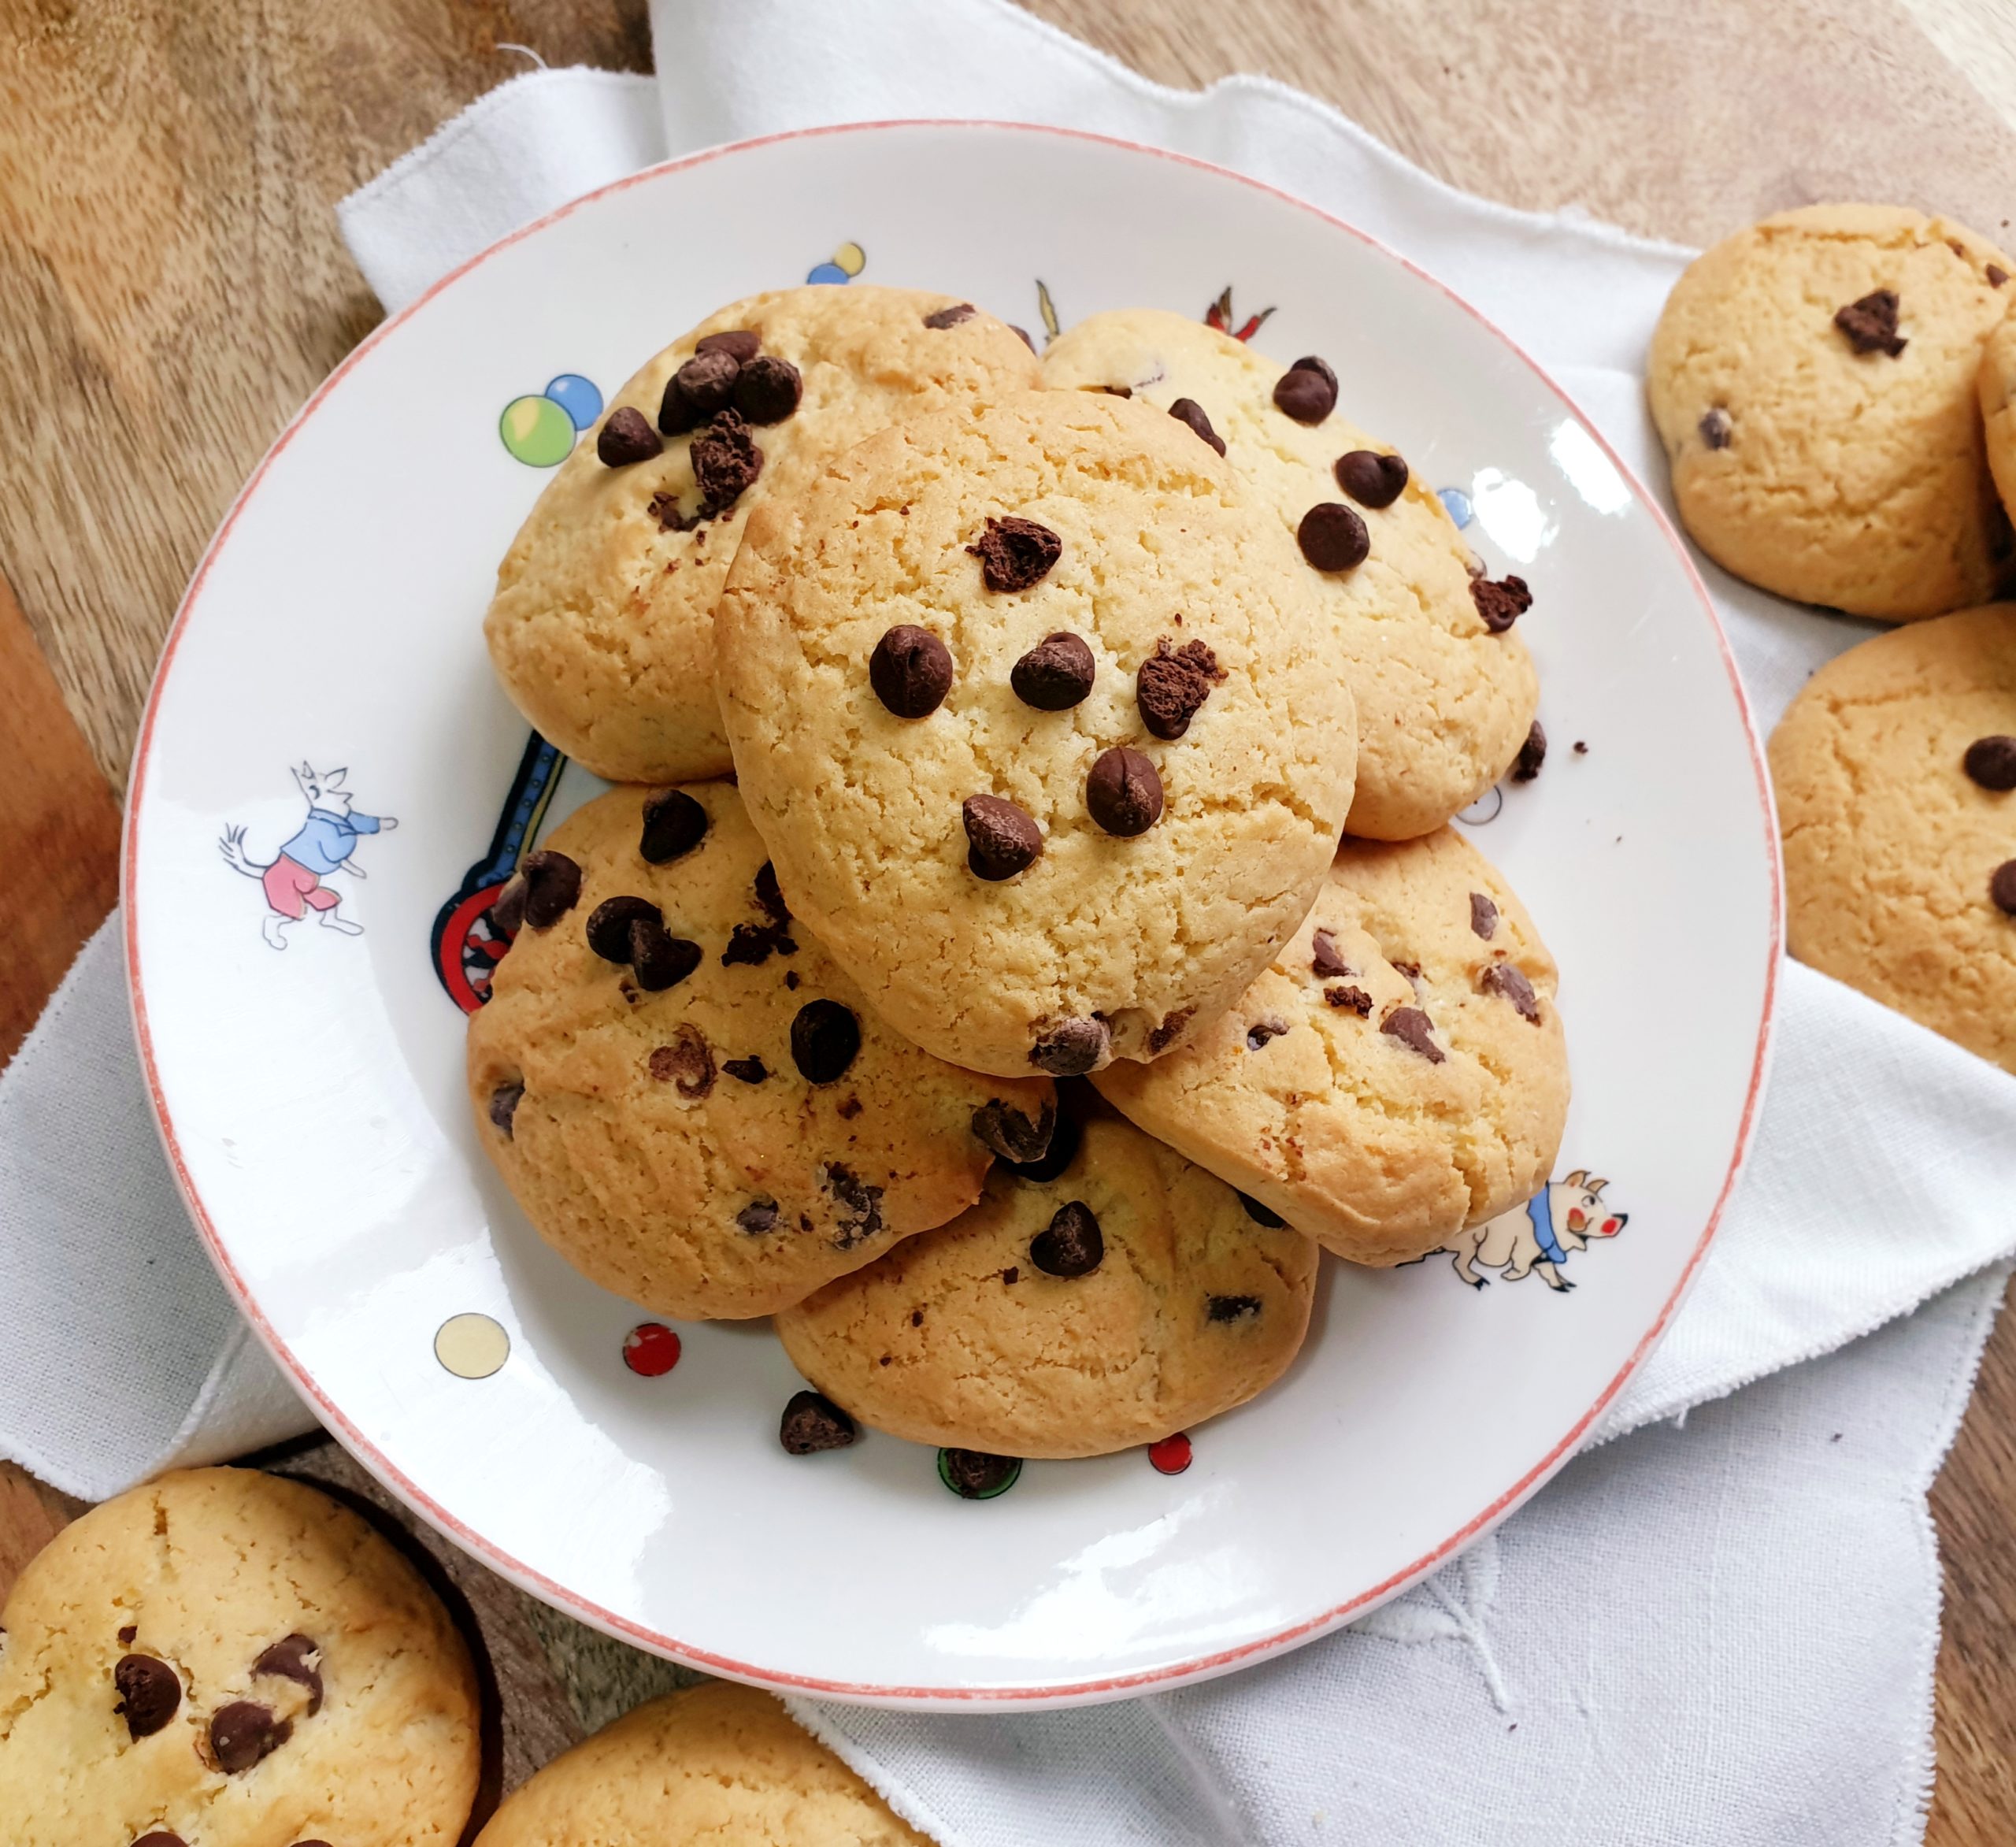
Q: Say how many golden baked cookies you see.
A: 11